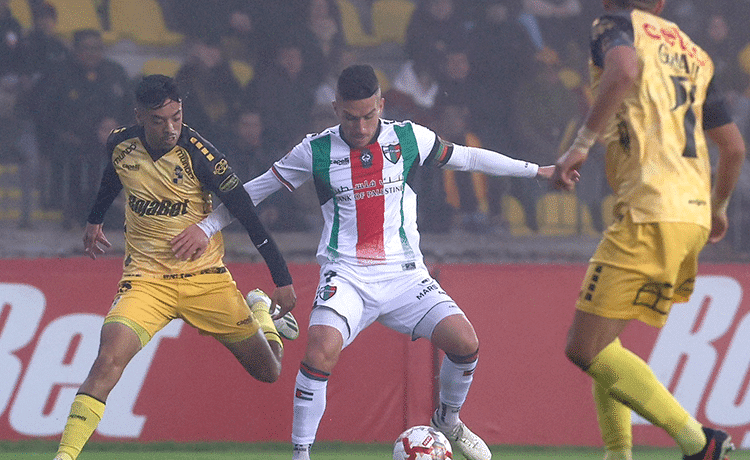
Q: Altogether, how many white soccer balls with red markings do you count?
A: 1